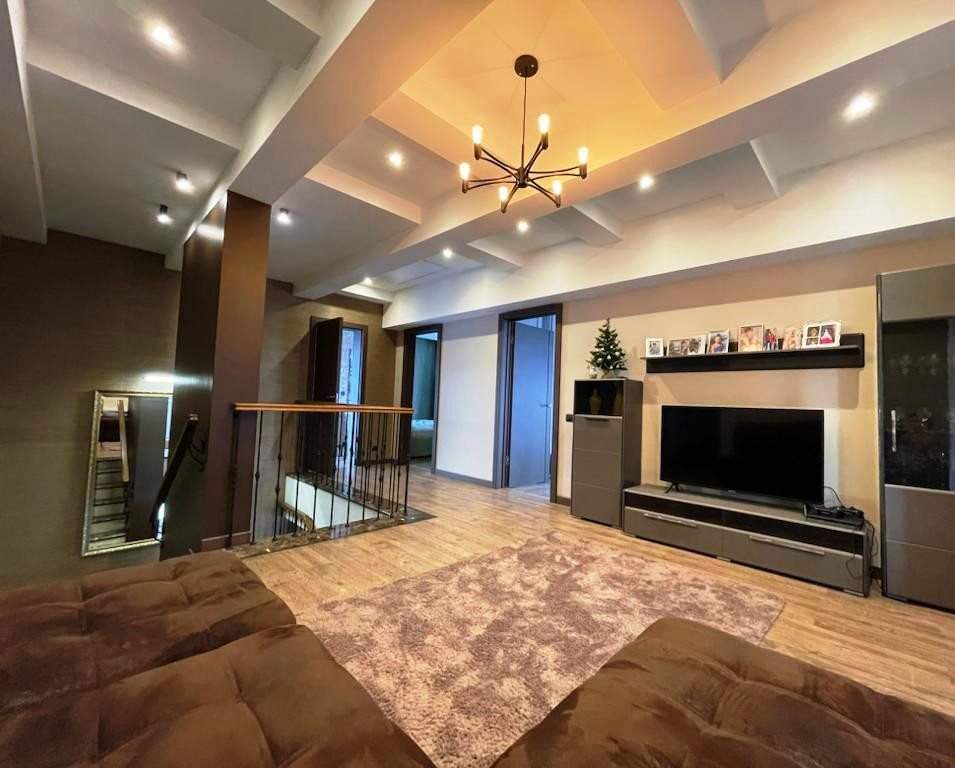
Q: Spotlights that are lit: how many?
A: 10